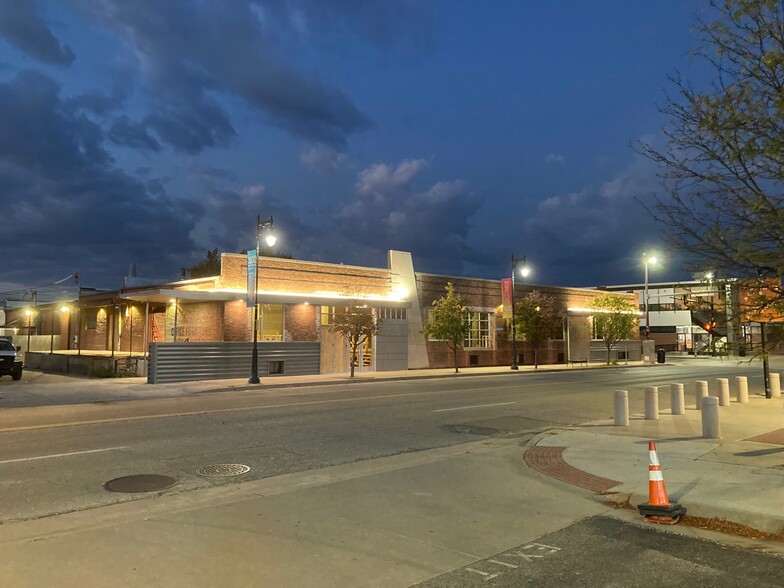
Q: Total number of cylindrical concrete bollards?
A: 8